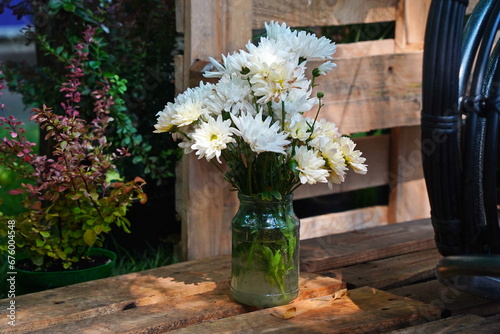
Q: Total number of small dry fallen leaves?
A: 2